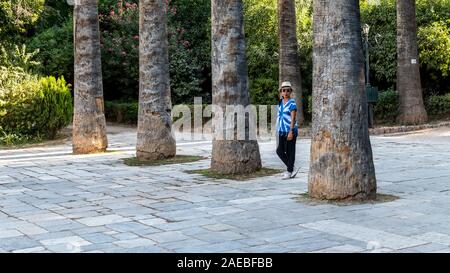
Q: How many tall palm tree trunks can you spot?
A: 6